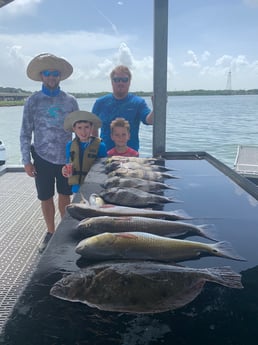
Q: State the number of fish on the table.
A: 9